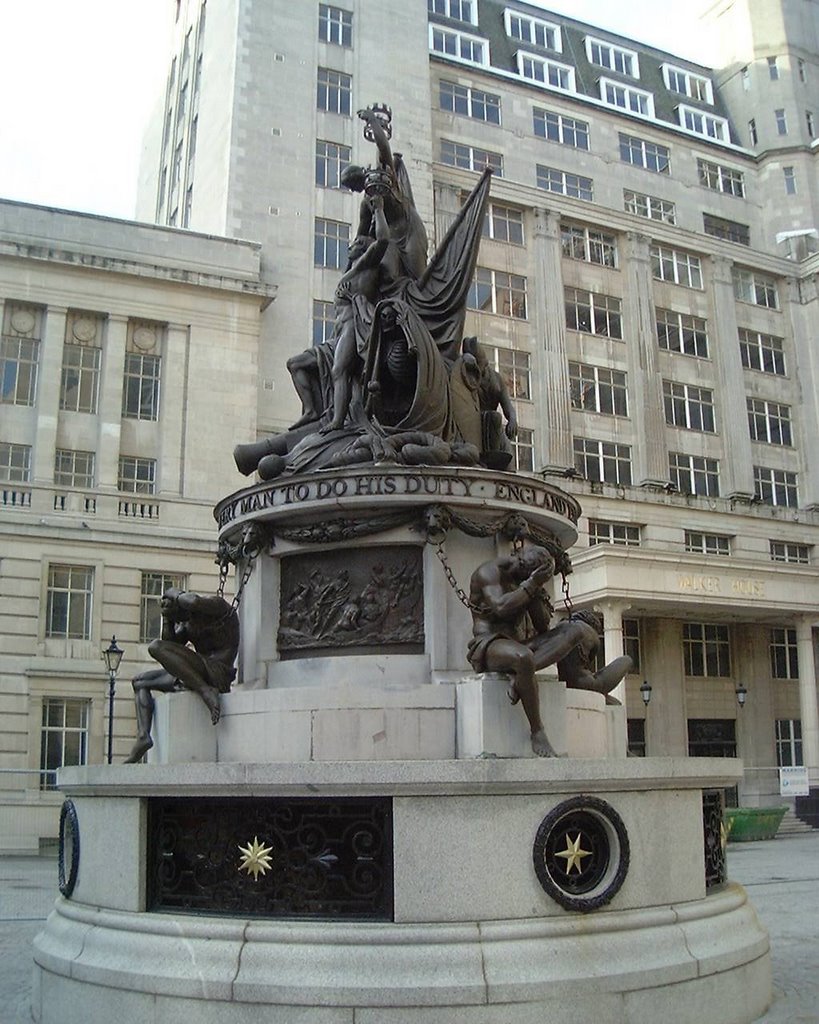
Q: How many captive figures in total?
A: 3